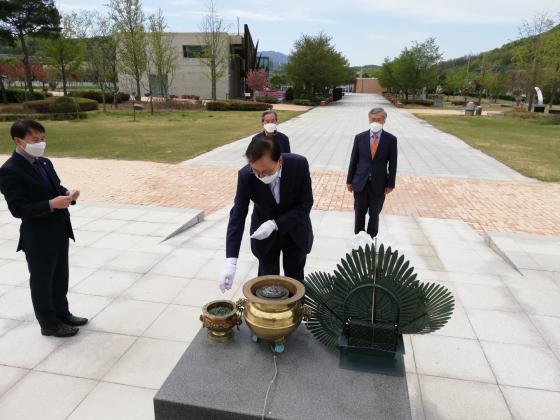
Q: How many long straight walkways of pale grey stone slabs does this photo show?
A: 1